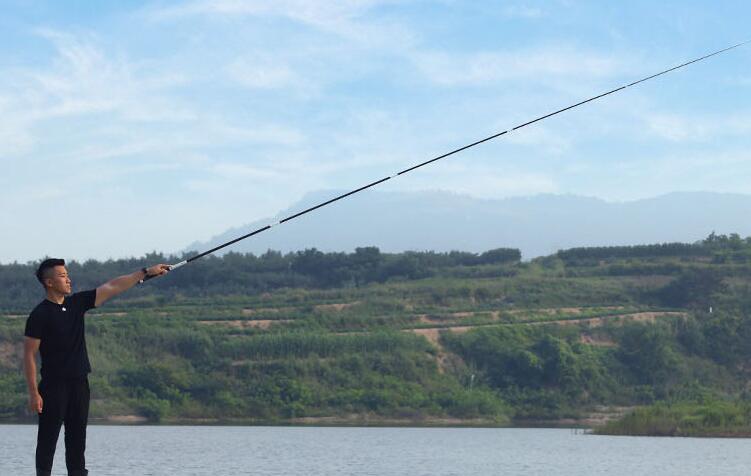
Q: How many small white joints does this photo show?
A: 4